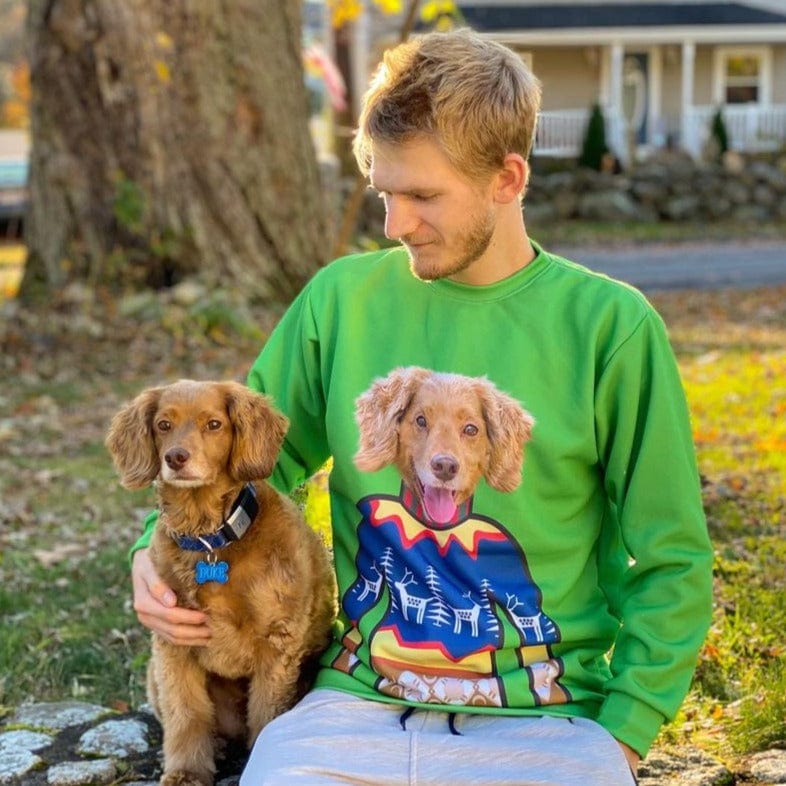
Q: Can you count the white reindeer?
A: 4